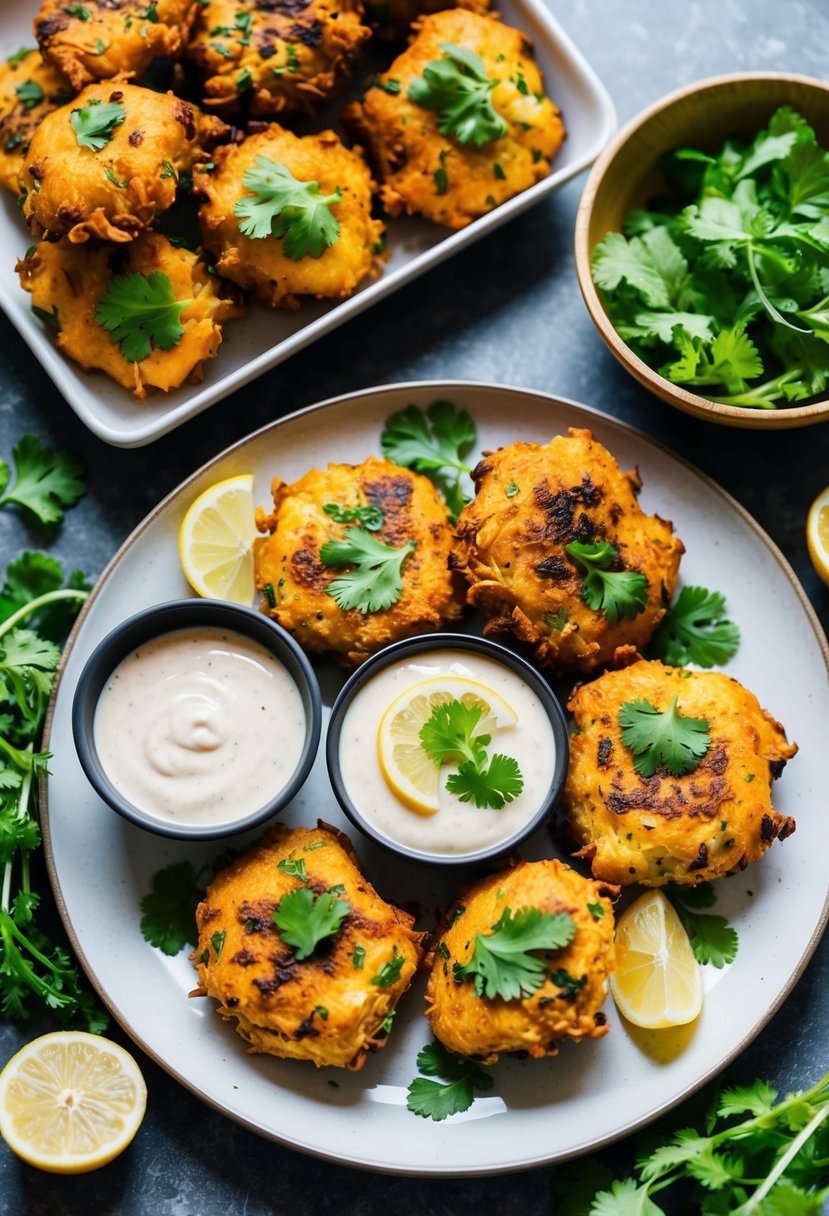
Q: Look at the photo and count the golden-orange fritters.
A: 13